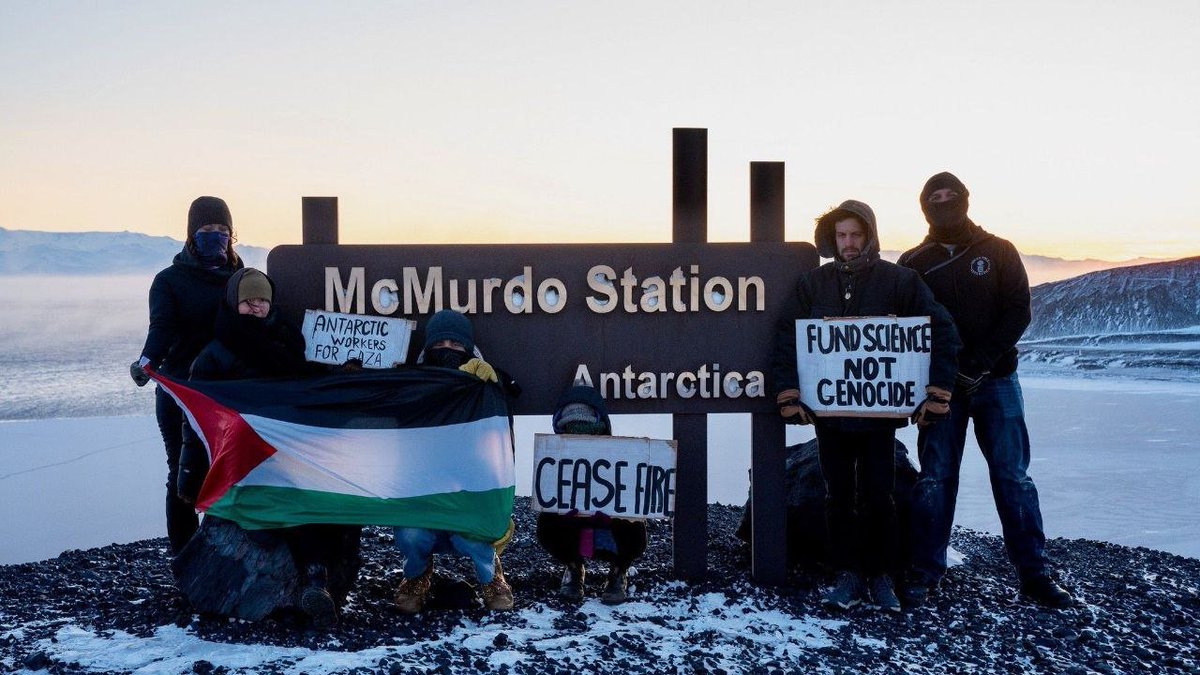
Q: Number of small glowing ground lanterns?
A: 0